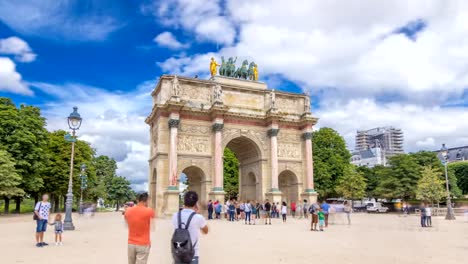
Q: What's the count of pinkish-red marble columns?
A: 4